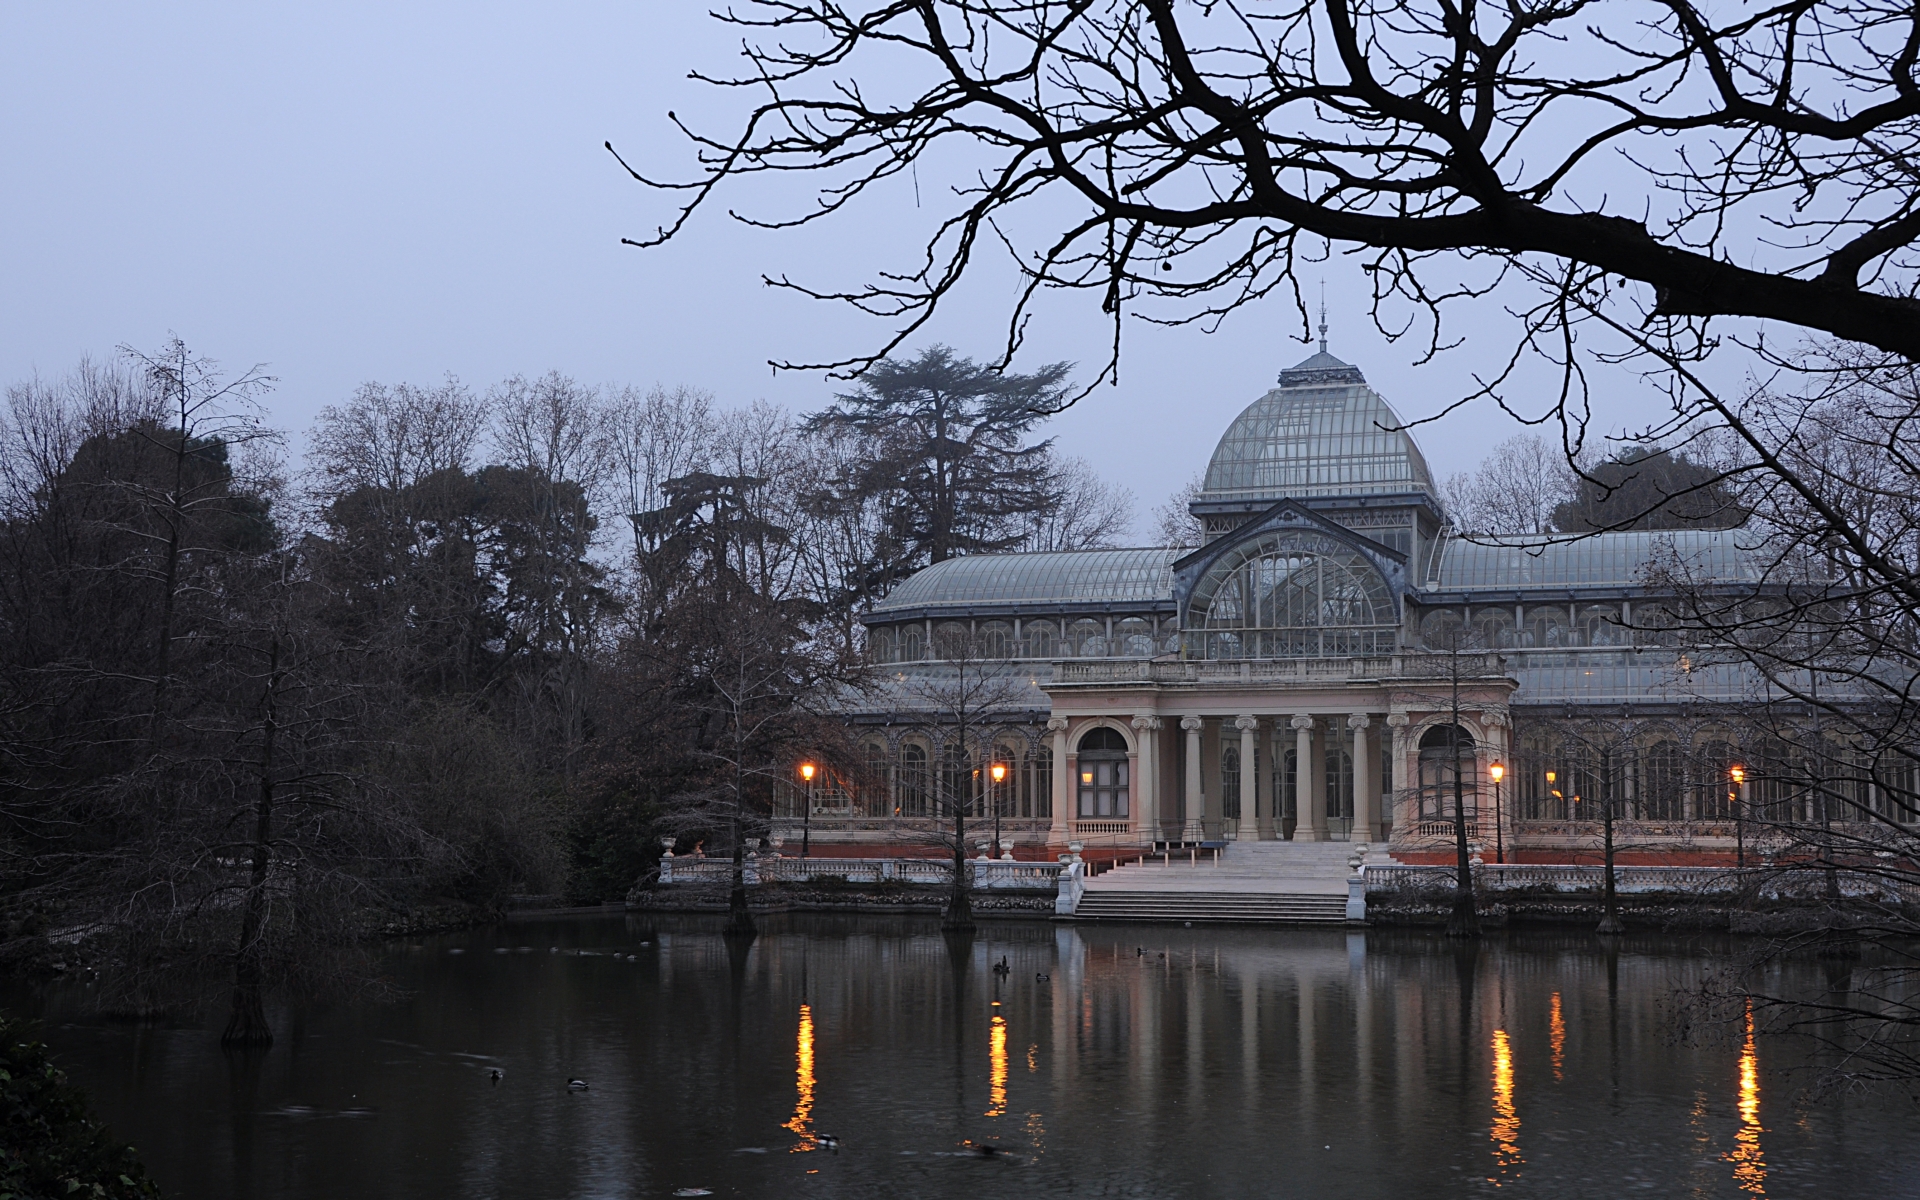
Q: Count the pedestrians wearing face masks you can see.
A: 0